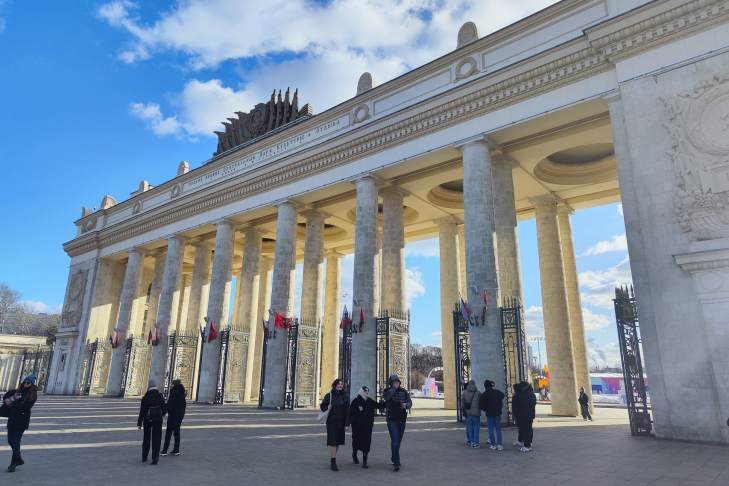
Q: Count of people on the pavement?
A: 11